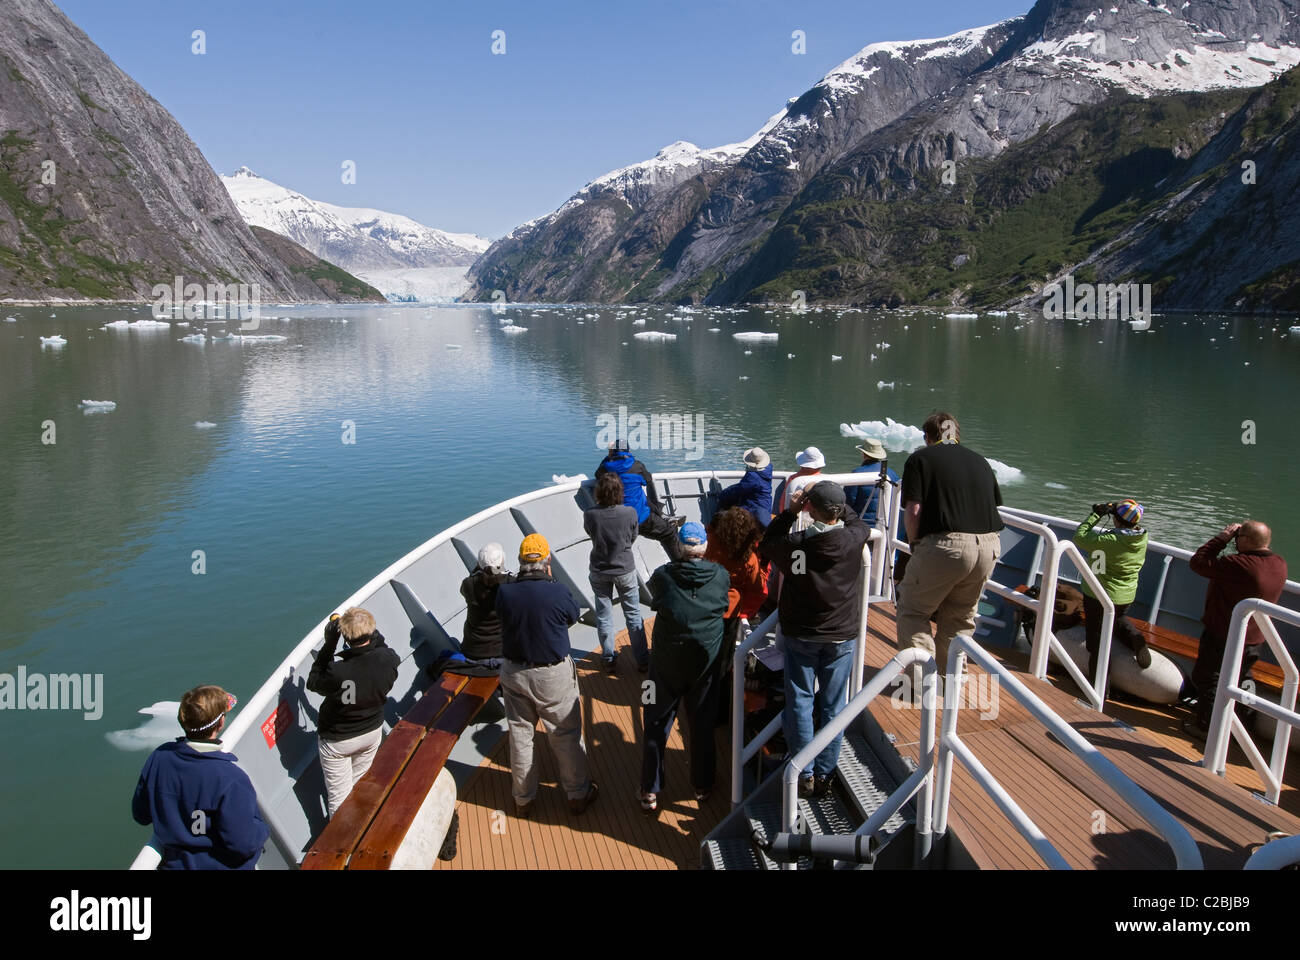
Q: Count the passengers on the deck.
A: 15